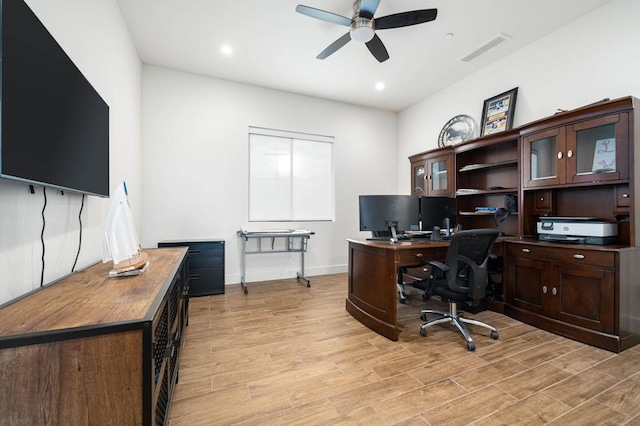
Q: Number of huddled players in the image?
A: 0